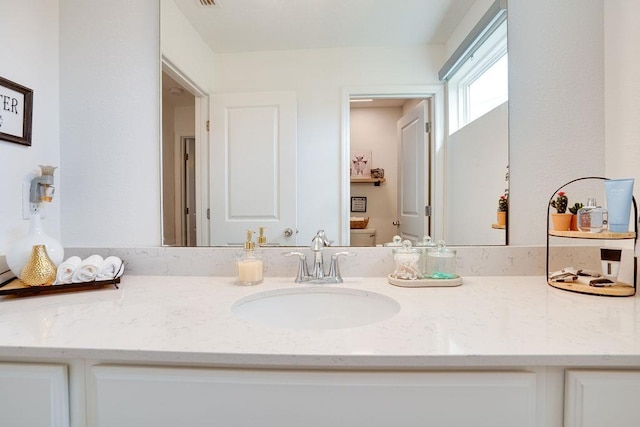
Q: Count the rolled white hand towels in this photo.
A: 3